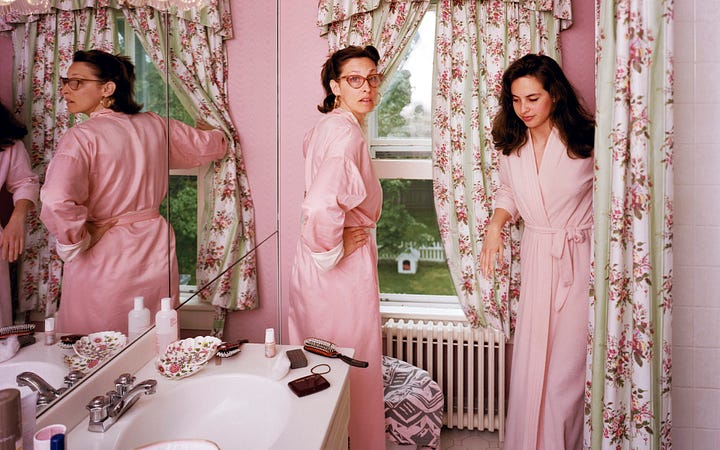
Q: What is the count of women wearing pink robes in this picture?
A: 2